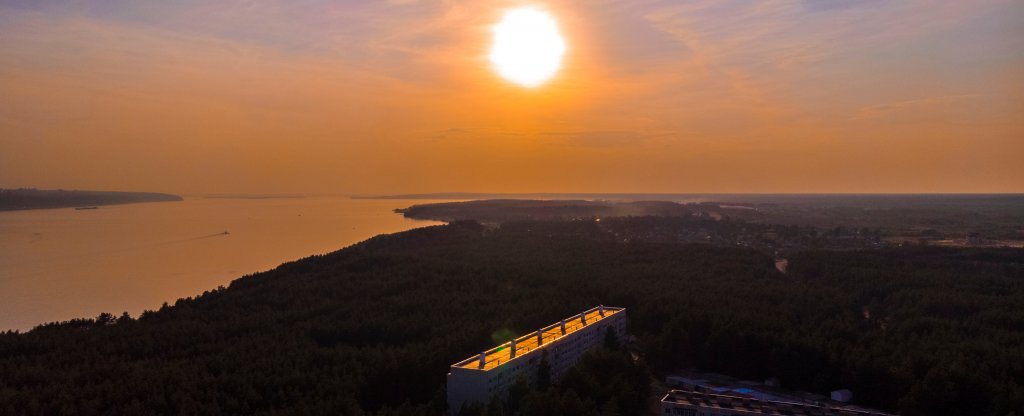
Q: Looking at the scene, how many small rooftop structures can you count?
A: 6